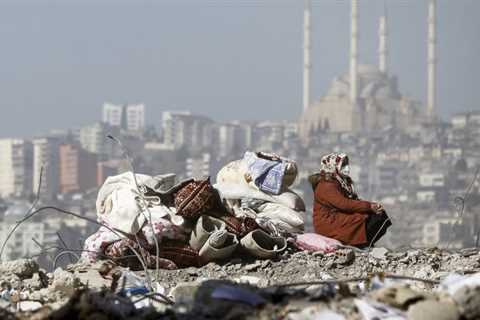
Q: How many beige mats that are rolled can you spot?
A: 3